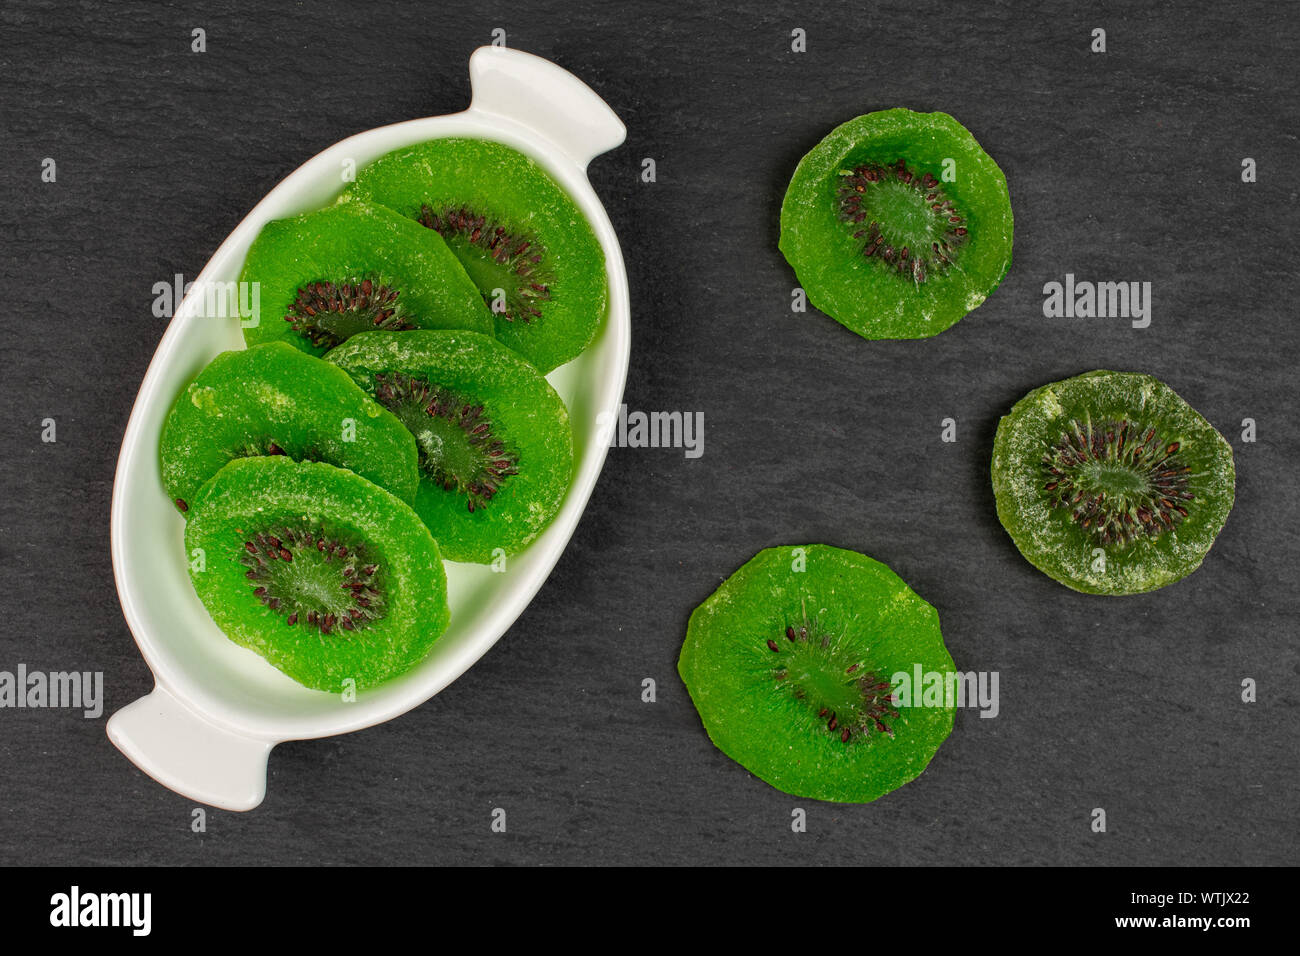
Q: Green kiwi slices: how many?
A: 8